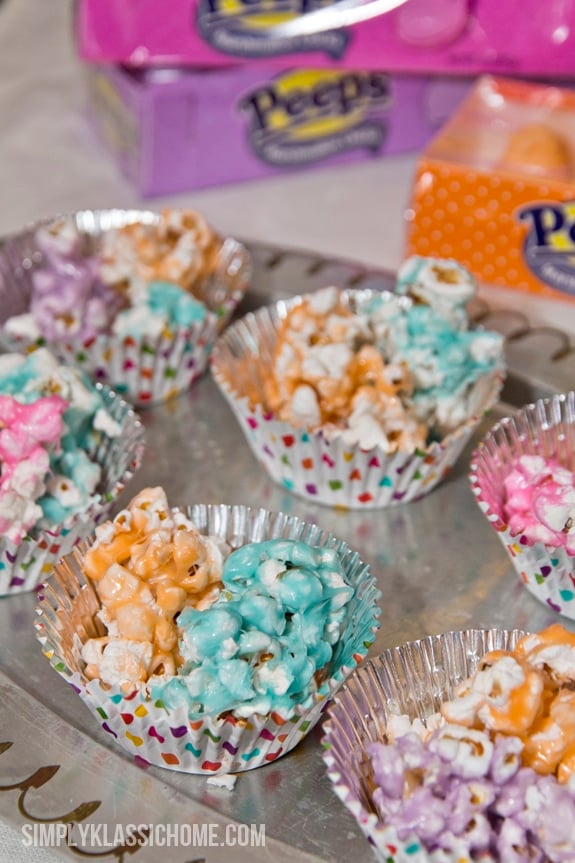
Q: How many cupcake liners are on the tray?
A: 6